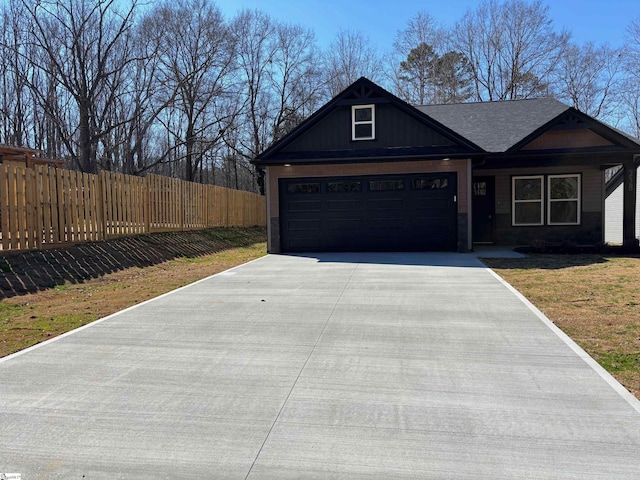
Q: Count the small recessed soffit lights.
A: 2